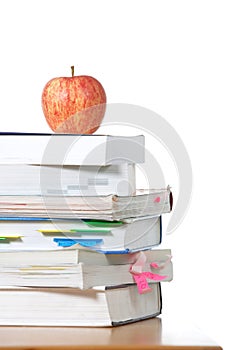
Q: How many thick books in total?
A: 6